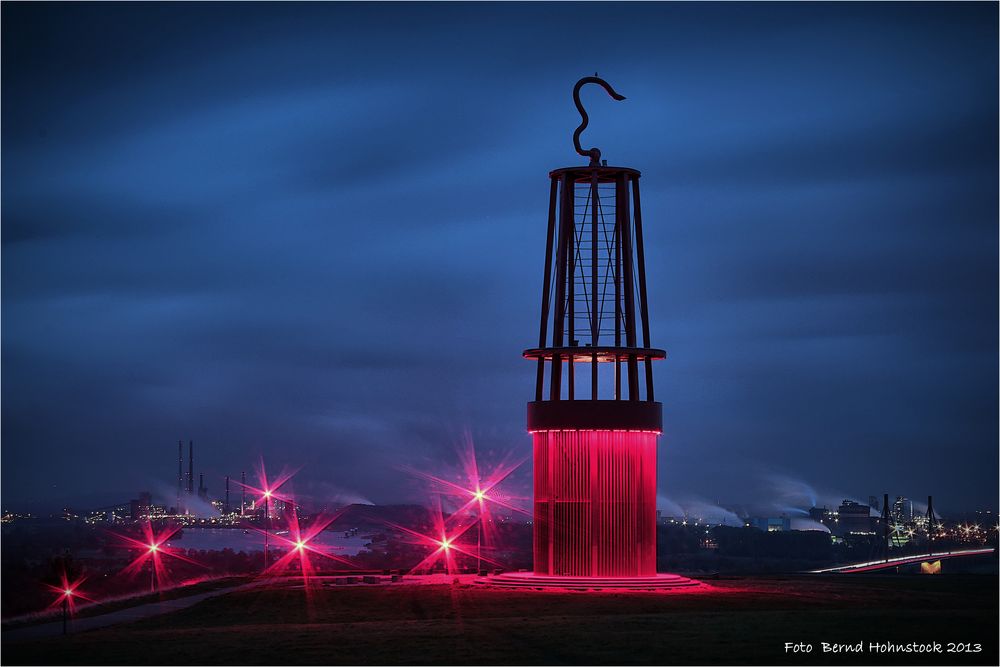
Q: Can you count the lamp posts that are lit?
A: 6